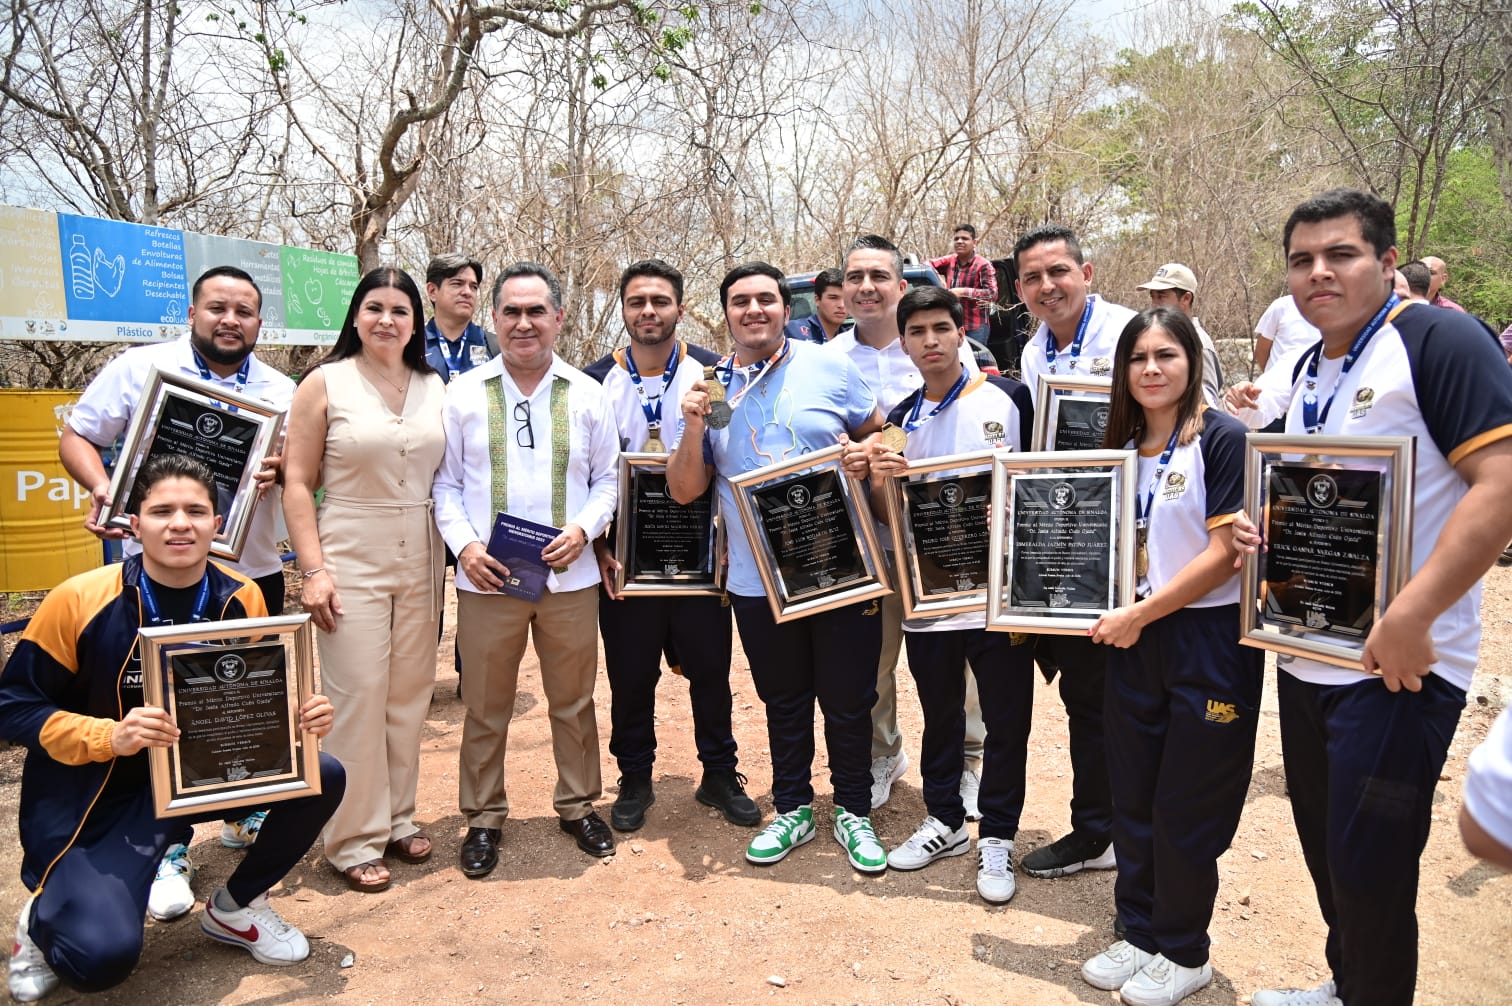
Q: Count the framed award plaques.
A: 8